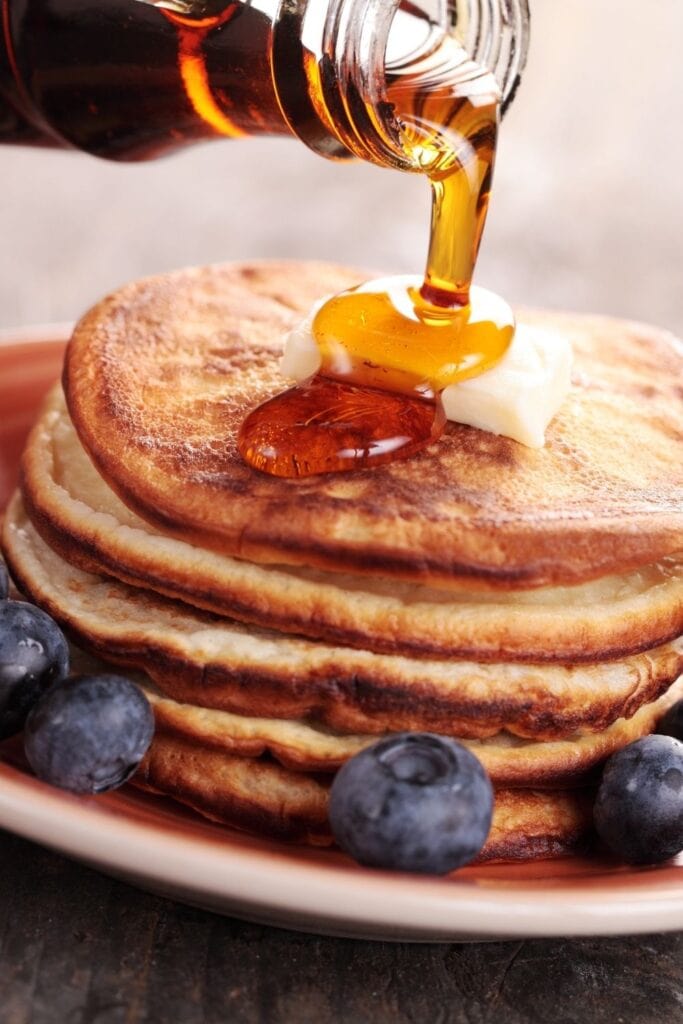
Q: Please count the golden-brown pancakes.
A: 5